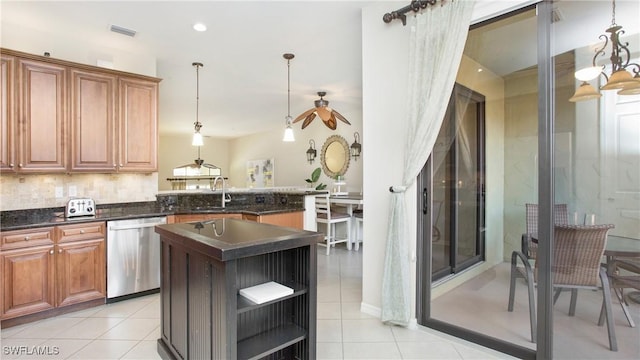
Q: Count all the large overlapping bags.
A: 0